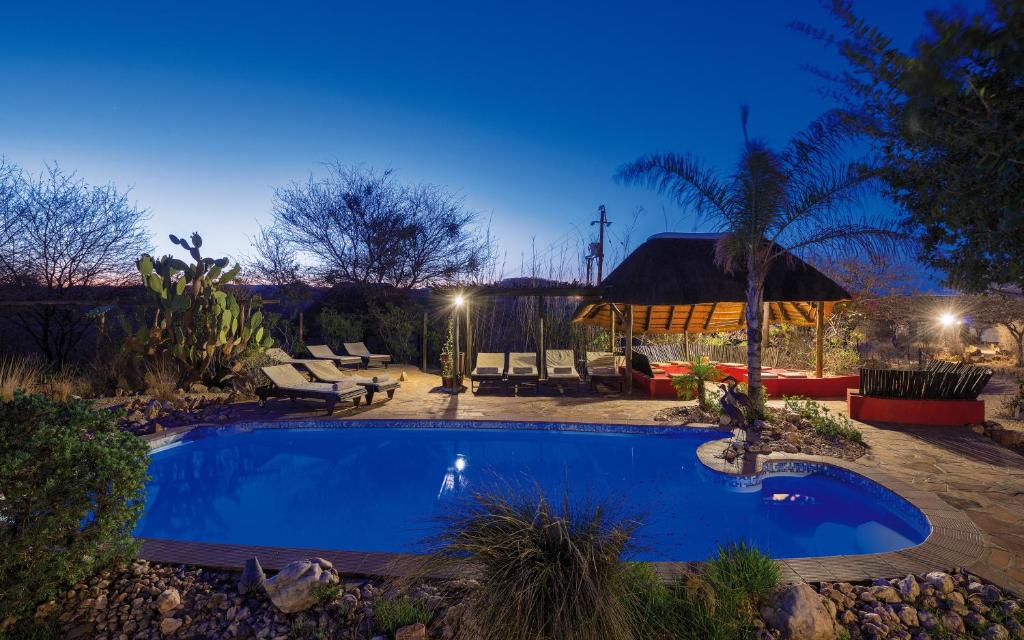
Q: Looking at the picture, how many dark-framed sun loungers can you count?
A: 9